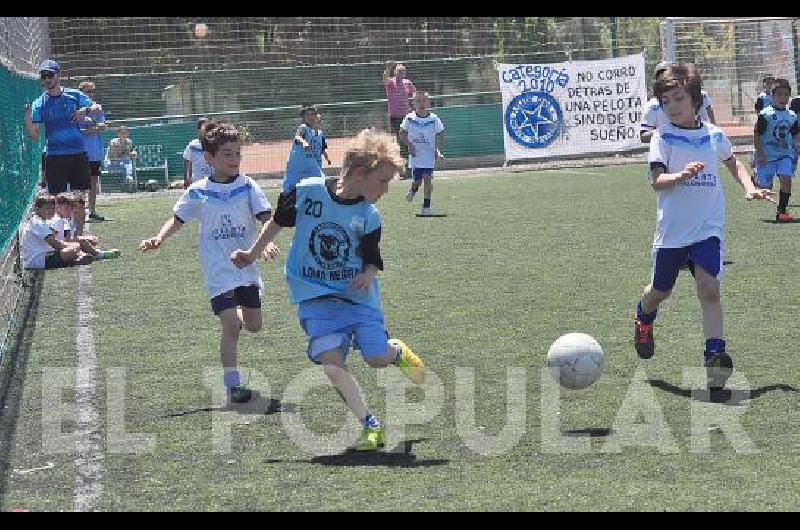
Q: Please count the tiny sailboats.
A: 0